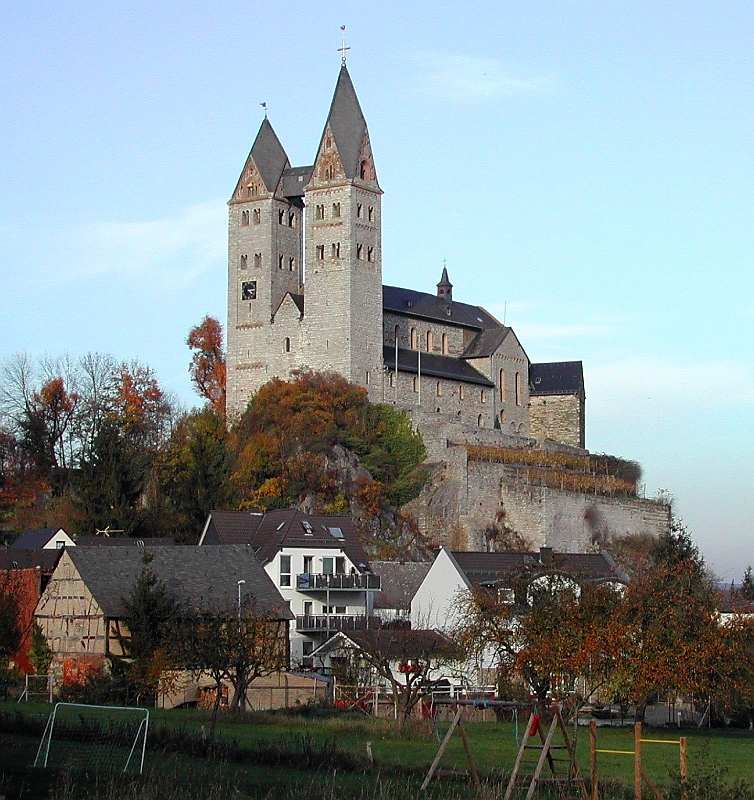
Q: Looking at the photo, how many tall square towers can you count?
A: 2